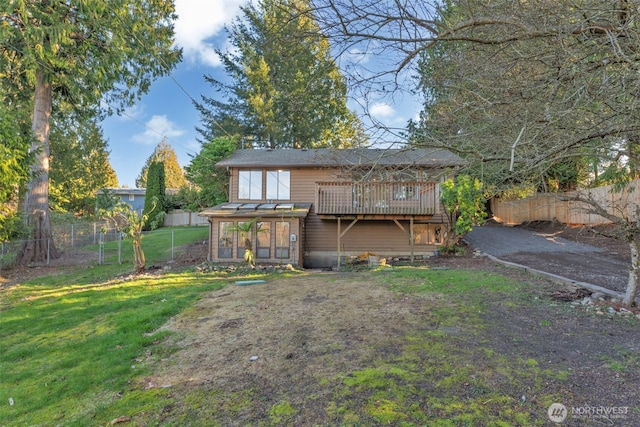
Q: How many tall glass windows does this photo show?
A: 4